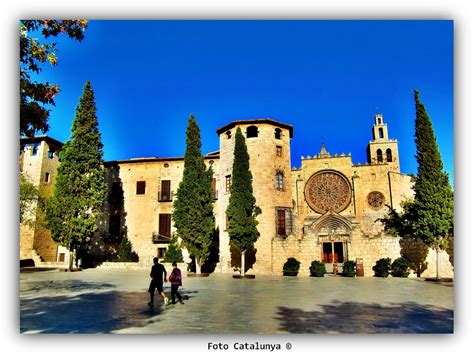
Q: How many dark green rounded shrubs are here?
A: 5